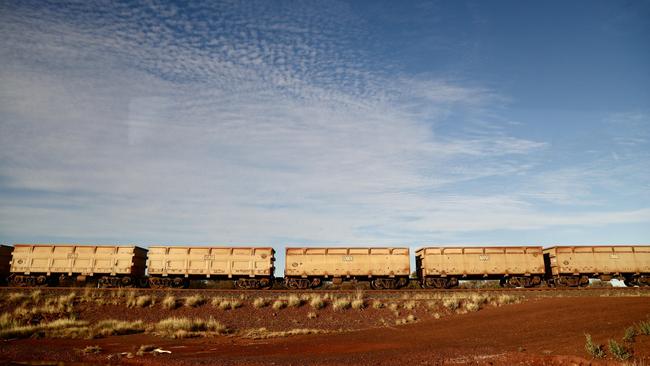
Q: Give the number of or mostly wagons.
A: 5